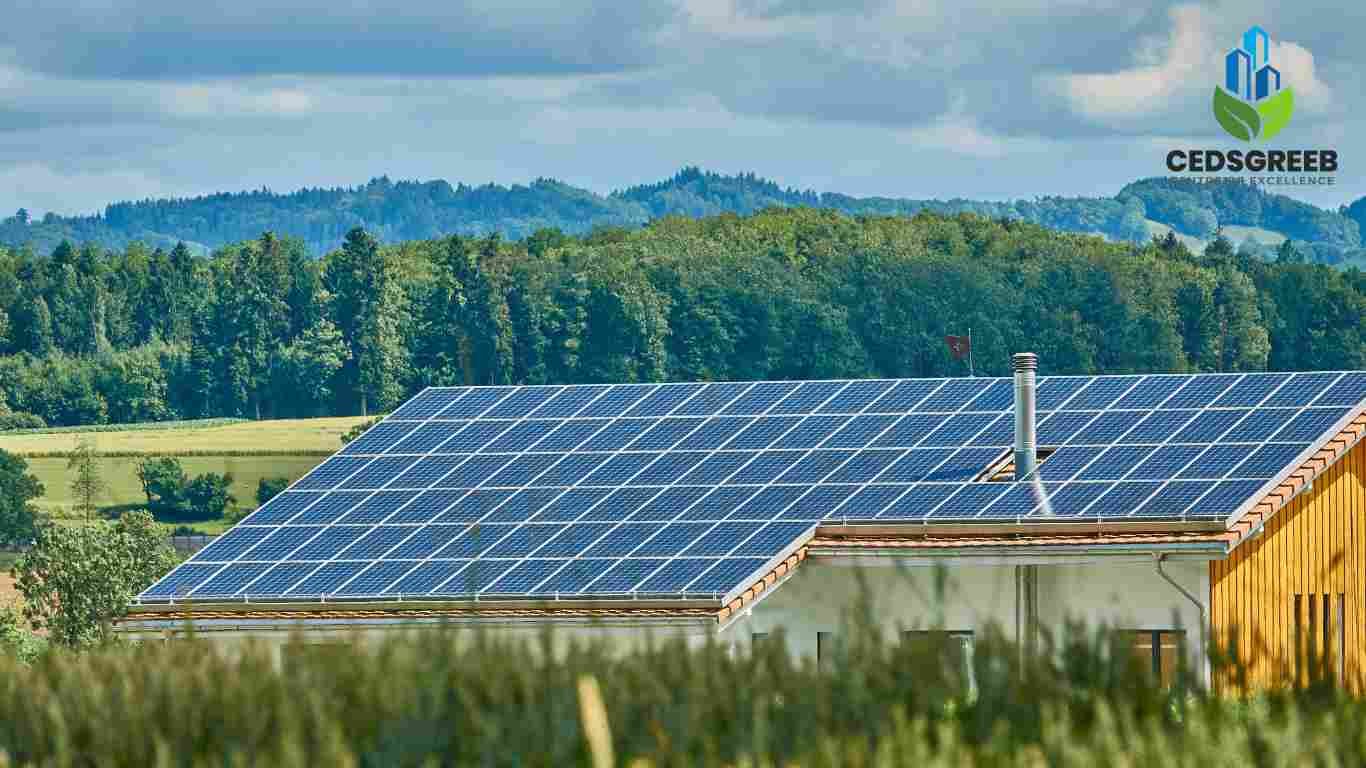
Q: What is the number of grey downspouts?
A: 1